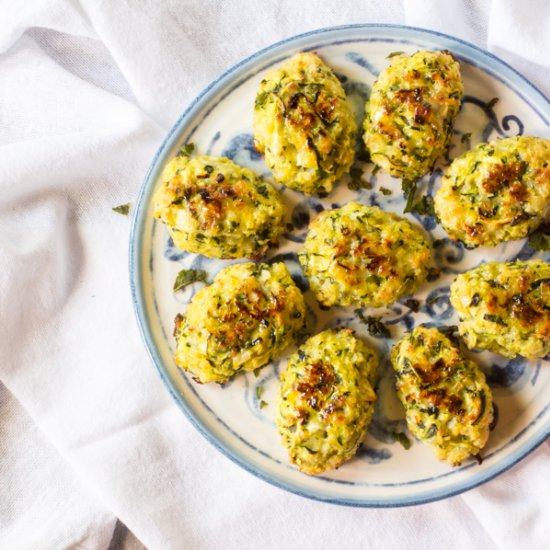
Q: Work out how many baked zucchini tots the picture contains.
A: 9